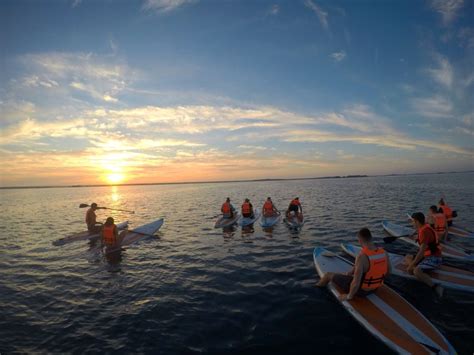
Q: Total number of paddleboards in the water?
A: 10